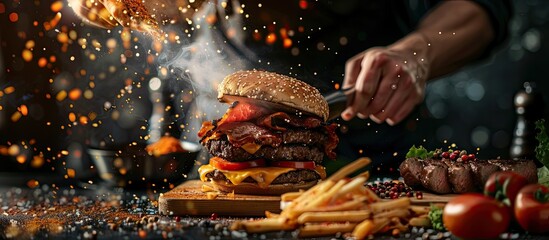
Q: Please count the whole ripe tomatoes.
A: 3